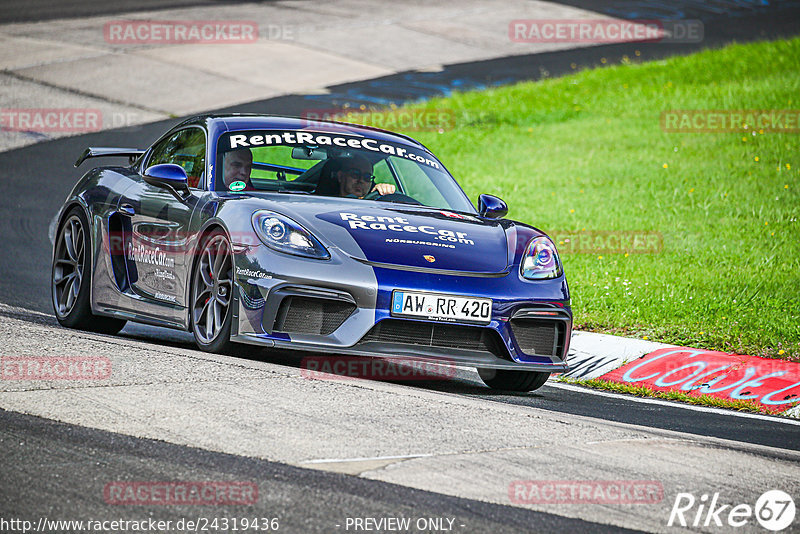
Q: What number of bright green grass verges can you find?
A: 1